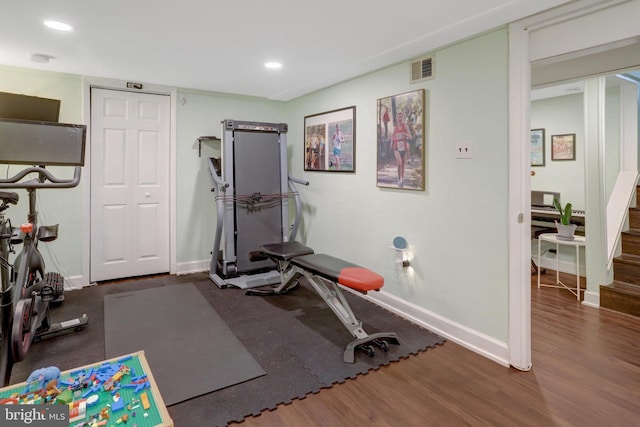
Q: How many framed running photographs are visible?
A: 2